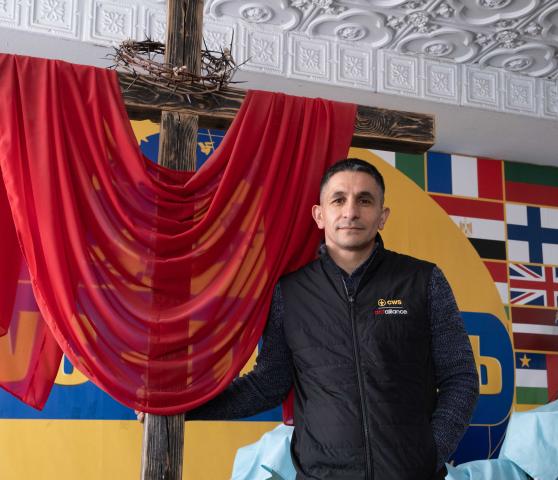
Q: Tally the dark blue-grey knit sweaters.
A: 1